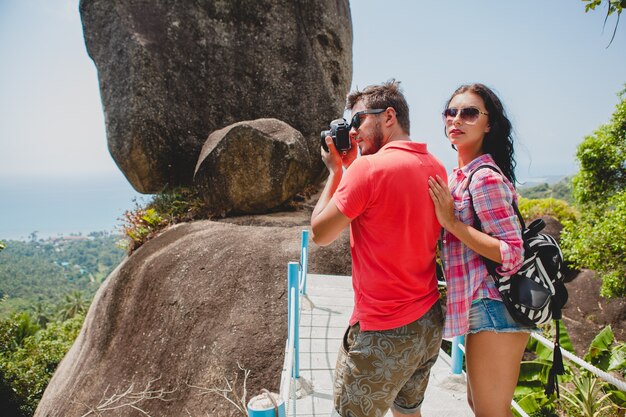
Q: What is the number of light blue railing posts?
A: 4